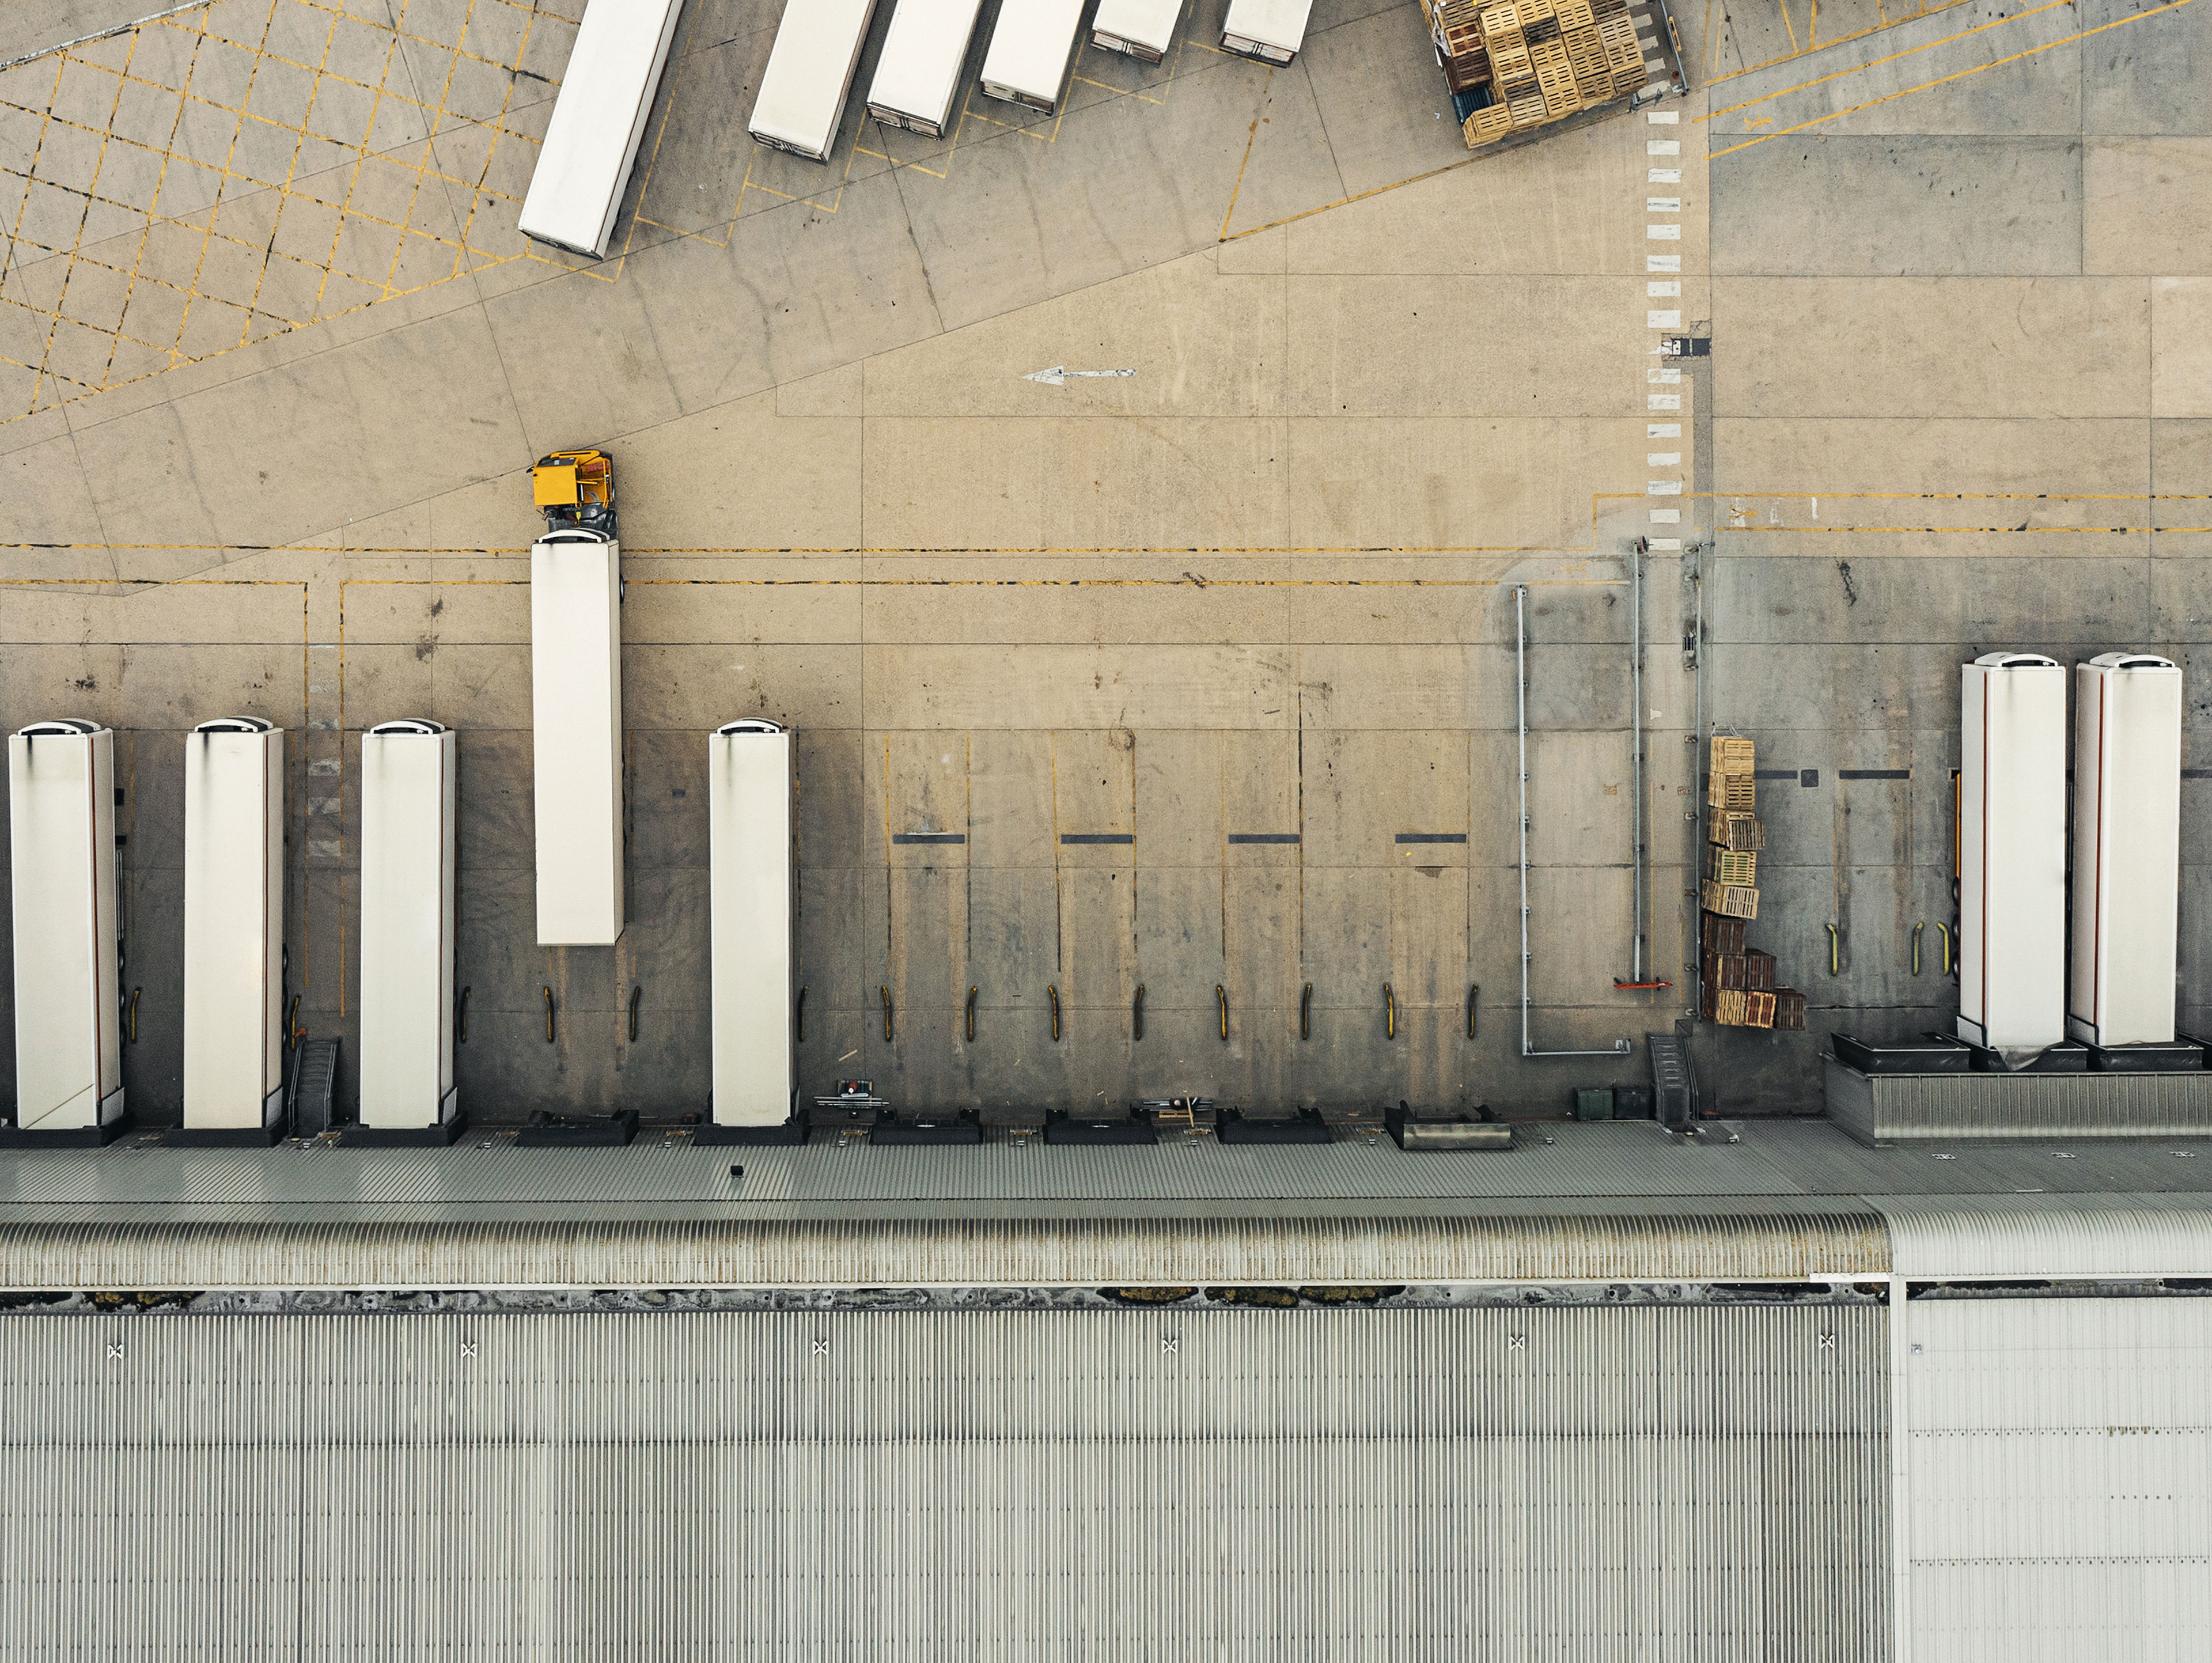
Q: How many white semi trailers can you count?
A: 13